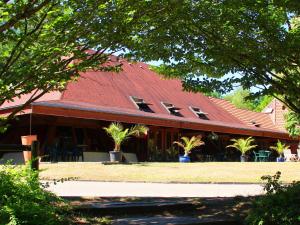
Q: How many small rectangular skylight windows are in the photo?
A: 3